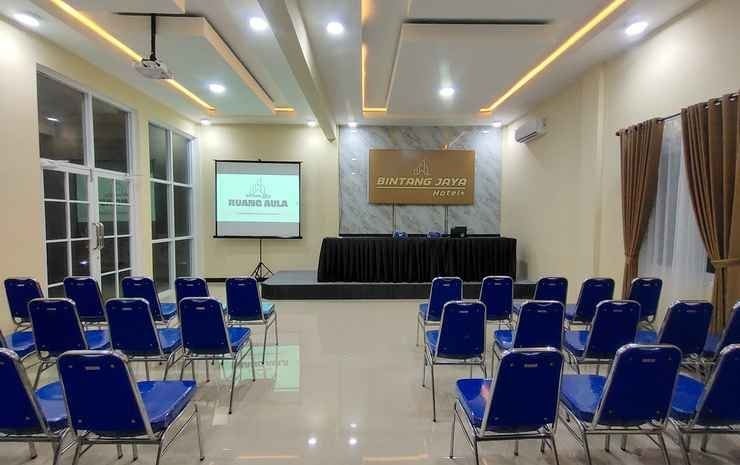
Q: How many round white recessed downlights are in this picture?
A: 10